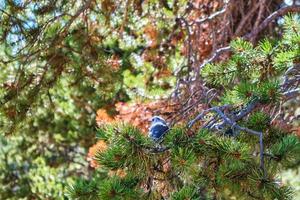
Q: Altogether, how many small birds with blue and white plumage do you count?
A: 1